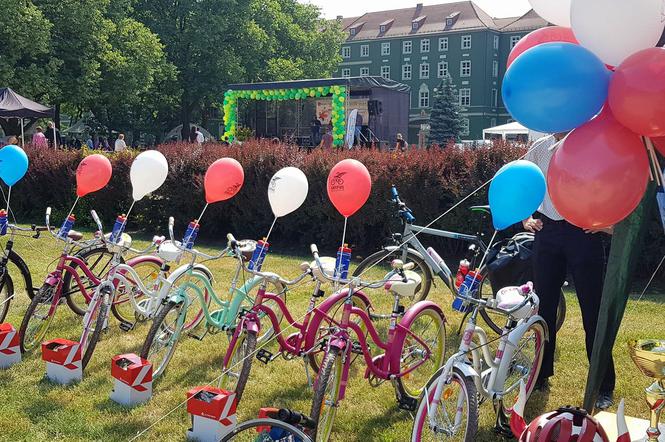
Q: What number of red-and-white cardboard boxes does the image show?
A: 4